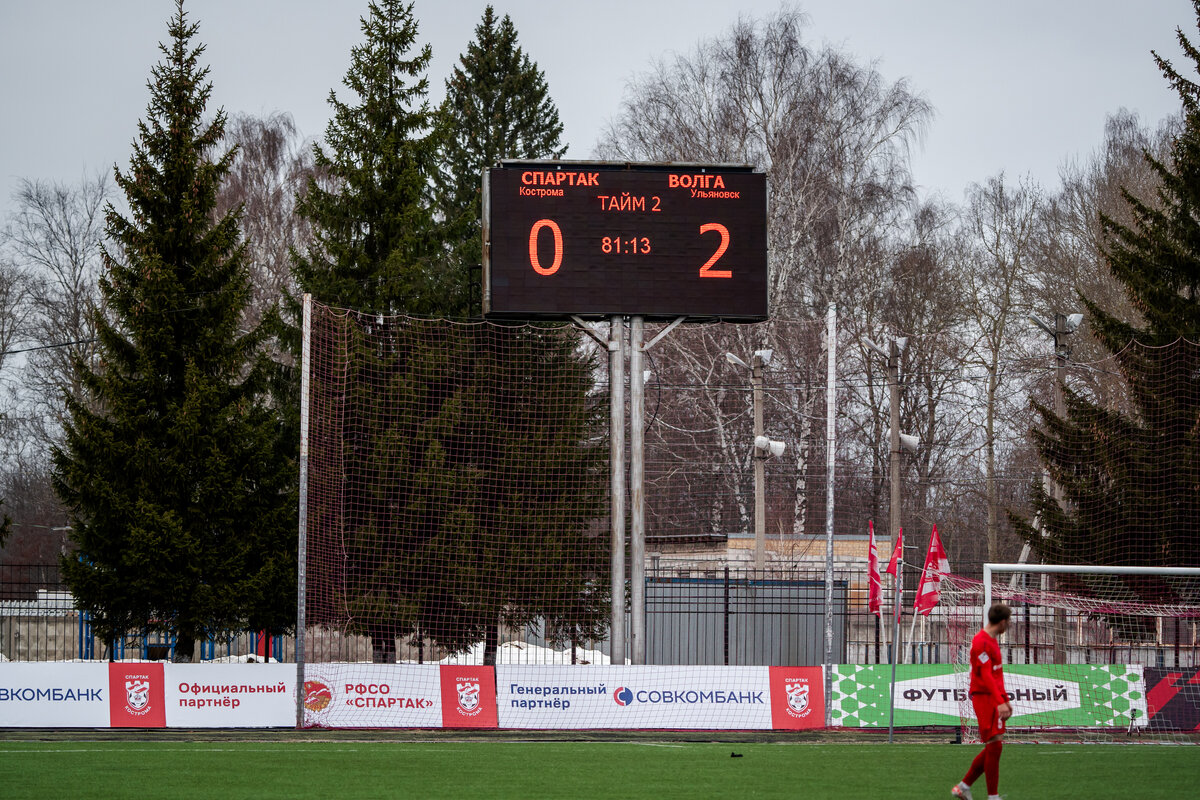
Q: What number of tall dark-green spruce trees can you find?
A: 4